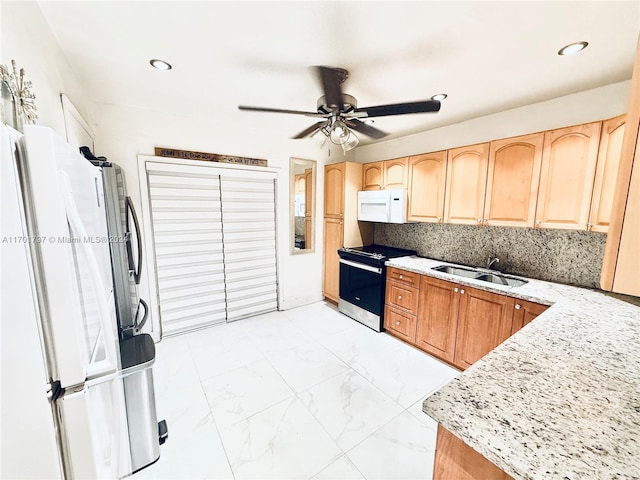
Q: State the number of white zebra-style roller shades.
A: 2